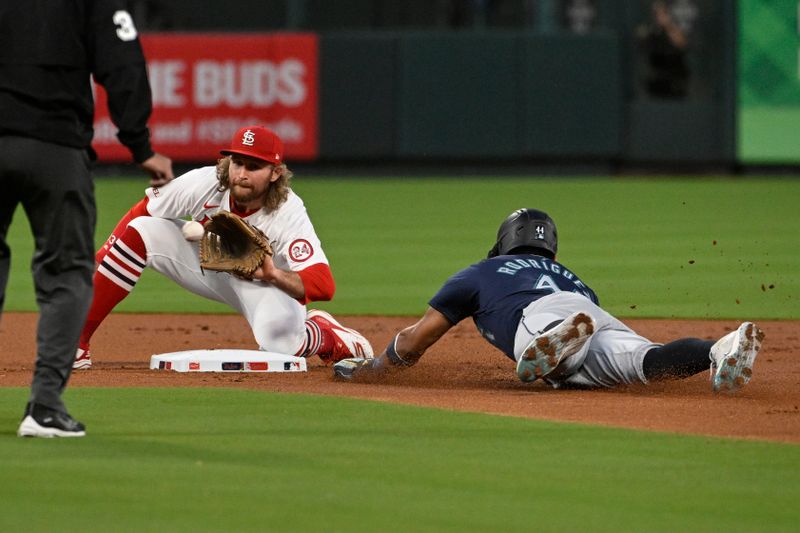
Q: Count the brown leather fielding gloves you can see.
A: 1